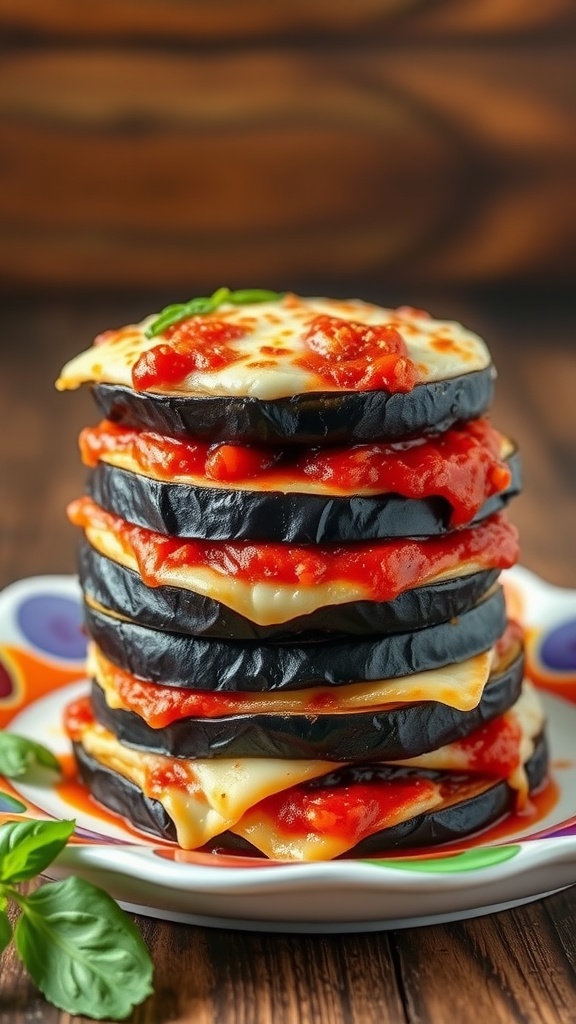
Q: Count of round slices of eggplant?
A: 6